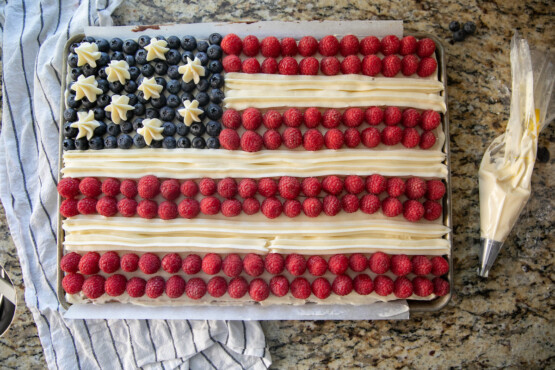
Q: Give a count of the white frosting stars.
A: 10